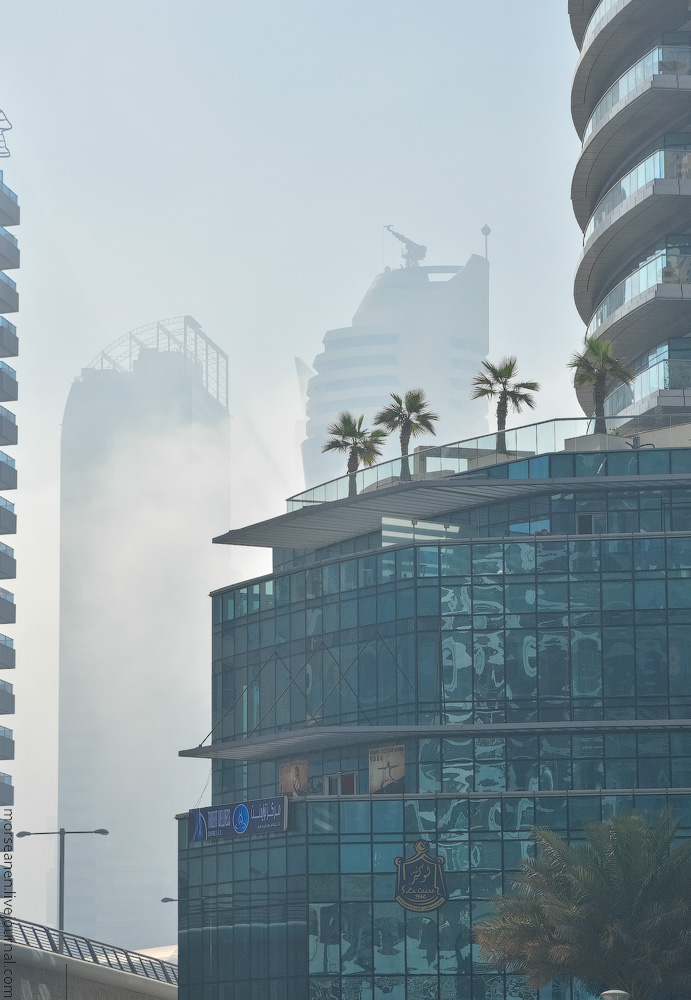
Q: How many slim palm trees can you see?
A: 4